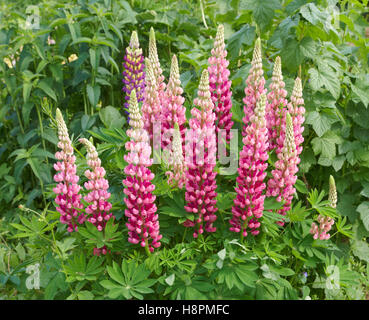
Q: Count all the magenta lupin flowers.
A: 15